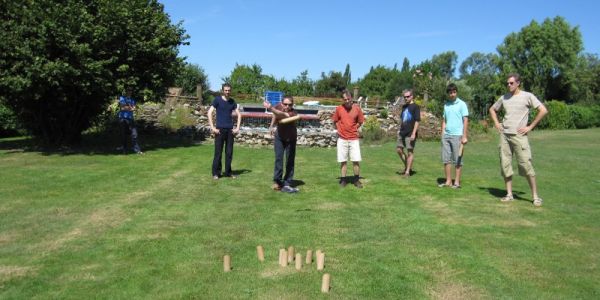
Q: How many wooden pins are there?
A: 10